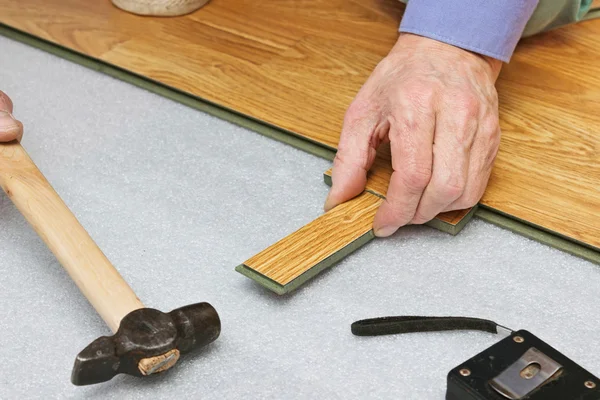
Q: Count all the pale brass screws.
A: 3